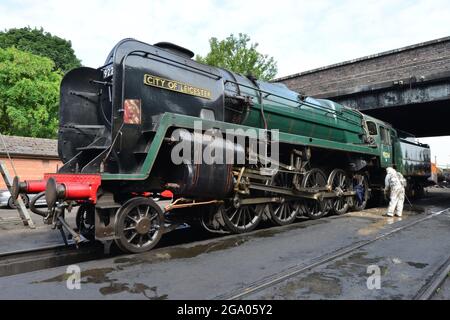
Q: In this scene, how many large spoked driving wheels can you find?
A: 5